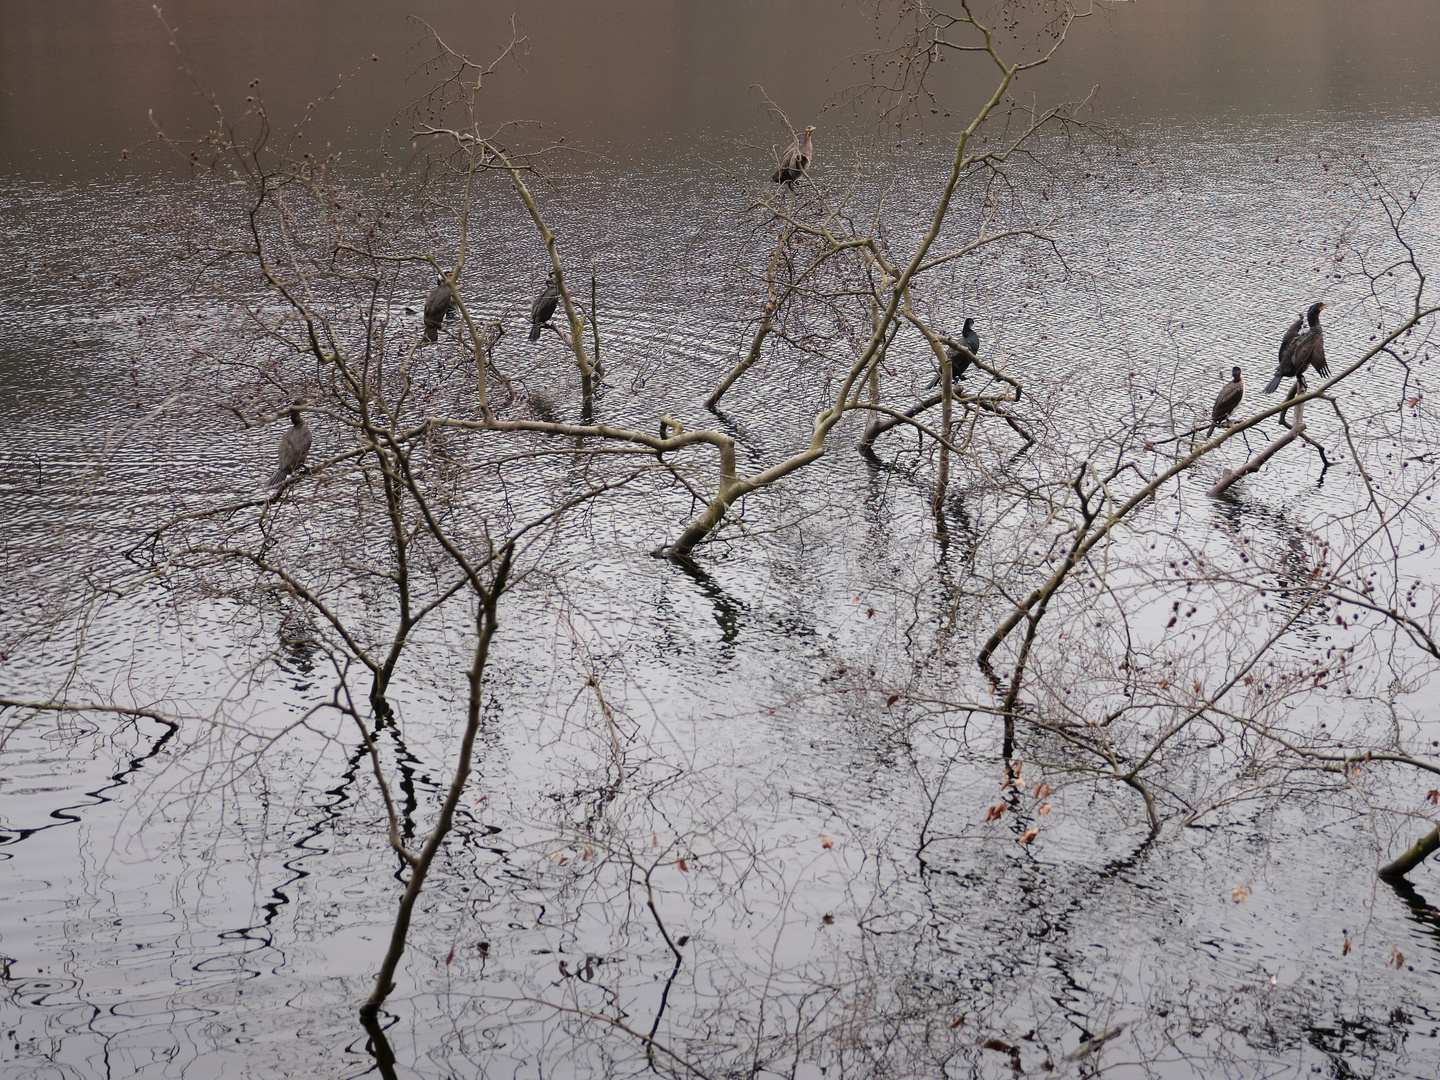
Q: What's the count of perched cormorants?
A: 7